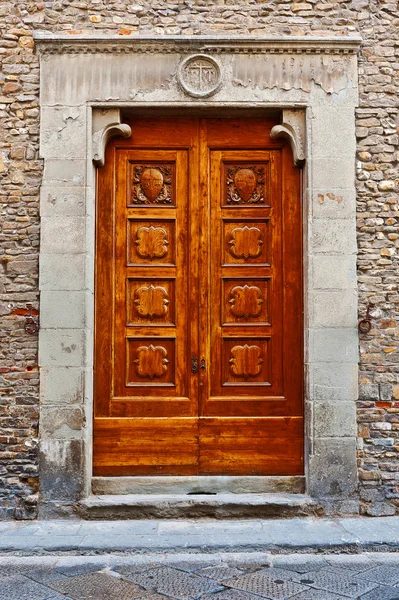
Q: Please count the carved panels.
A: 8